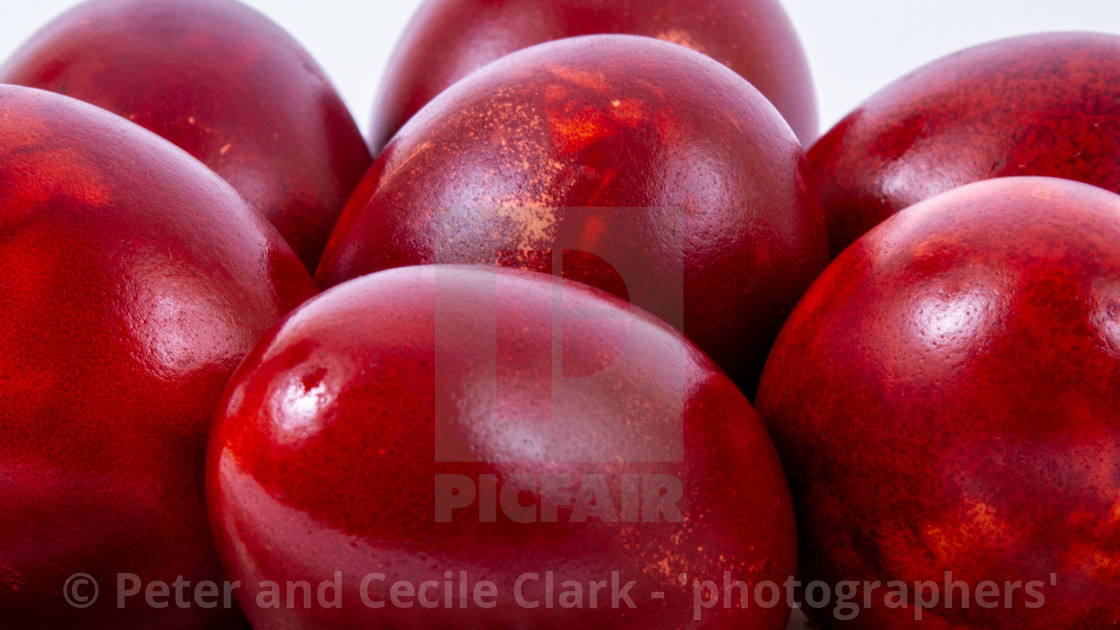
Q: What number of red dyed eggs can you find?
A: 7